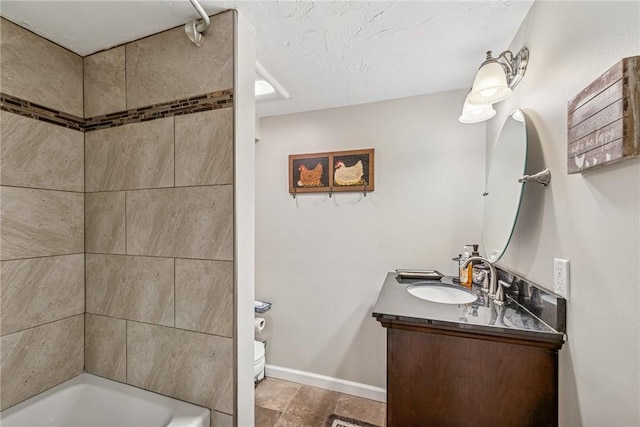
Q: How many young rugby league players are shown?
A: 0